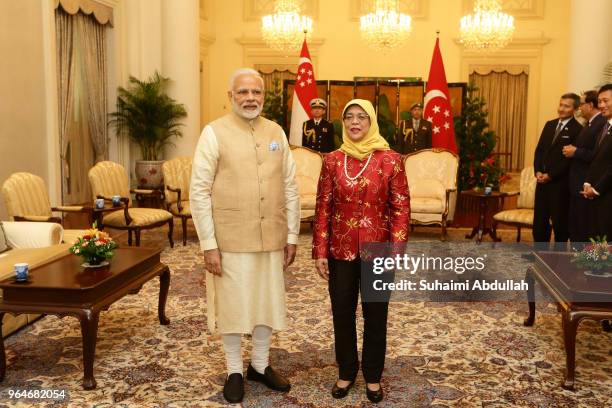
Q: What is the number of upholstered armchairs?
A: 6